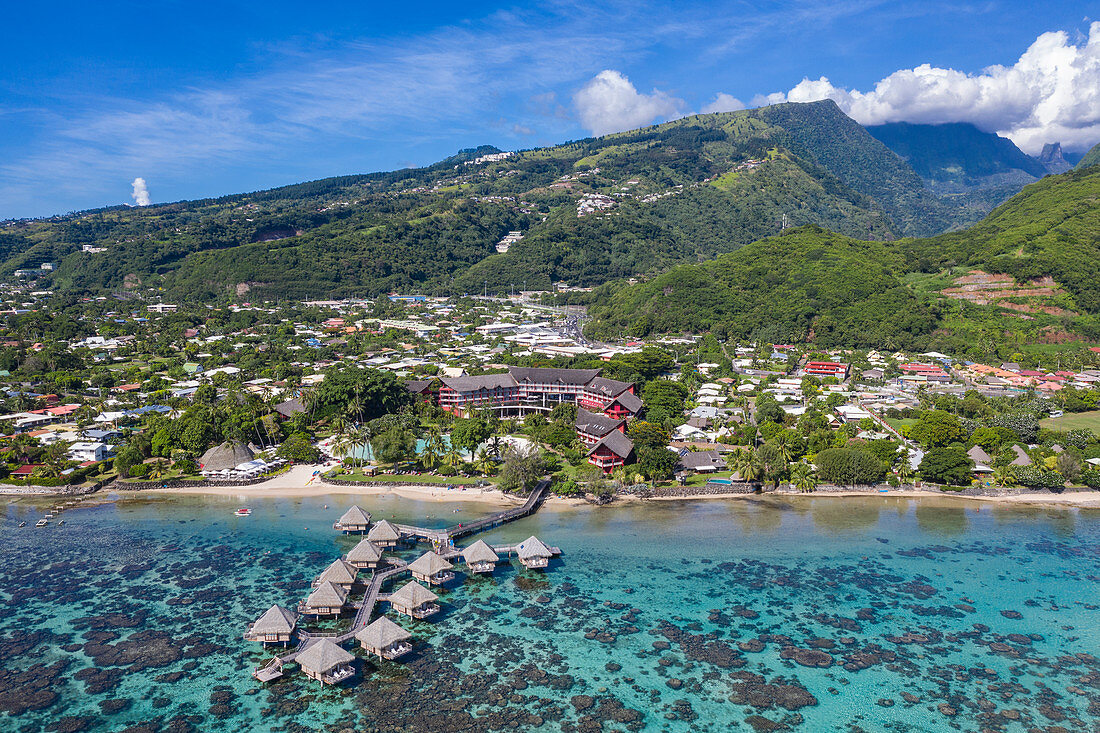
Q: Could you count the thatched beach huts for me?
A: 12